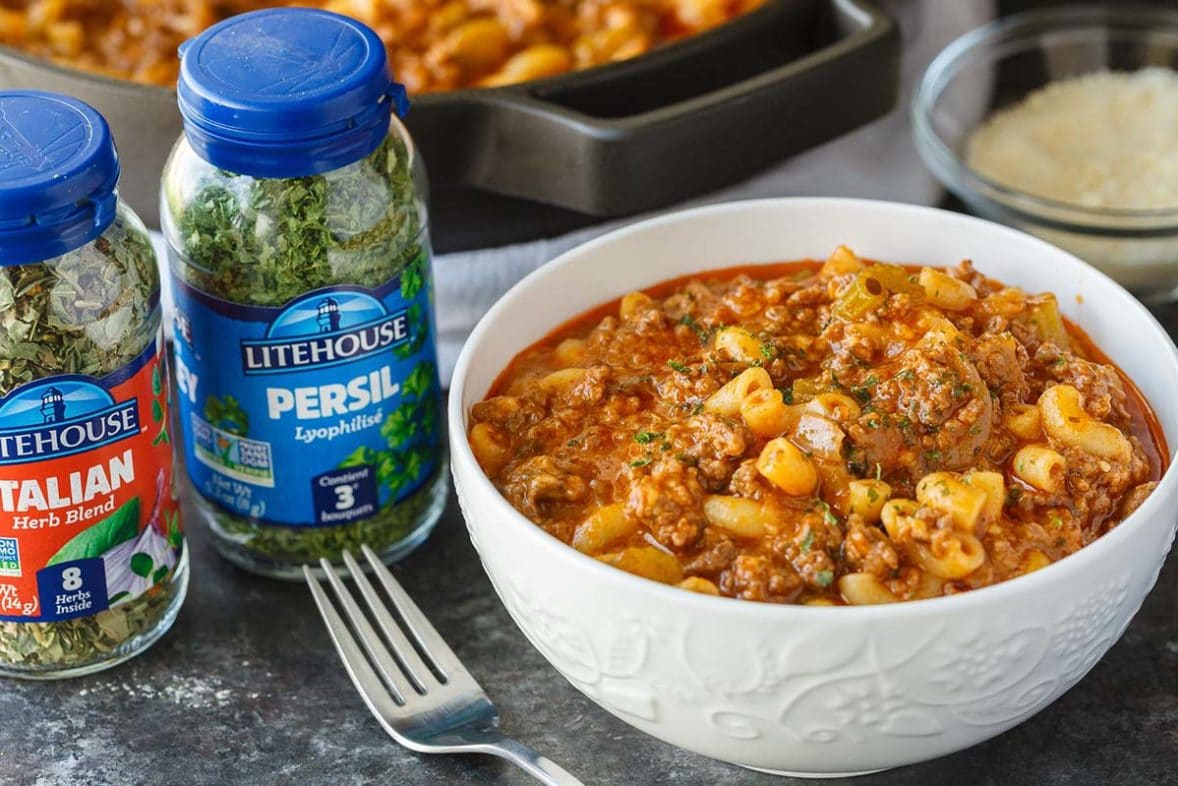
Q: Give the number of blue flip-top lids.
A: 2